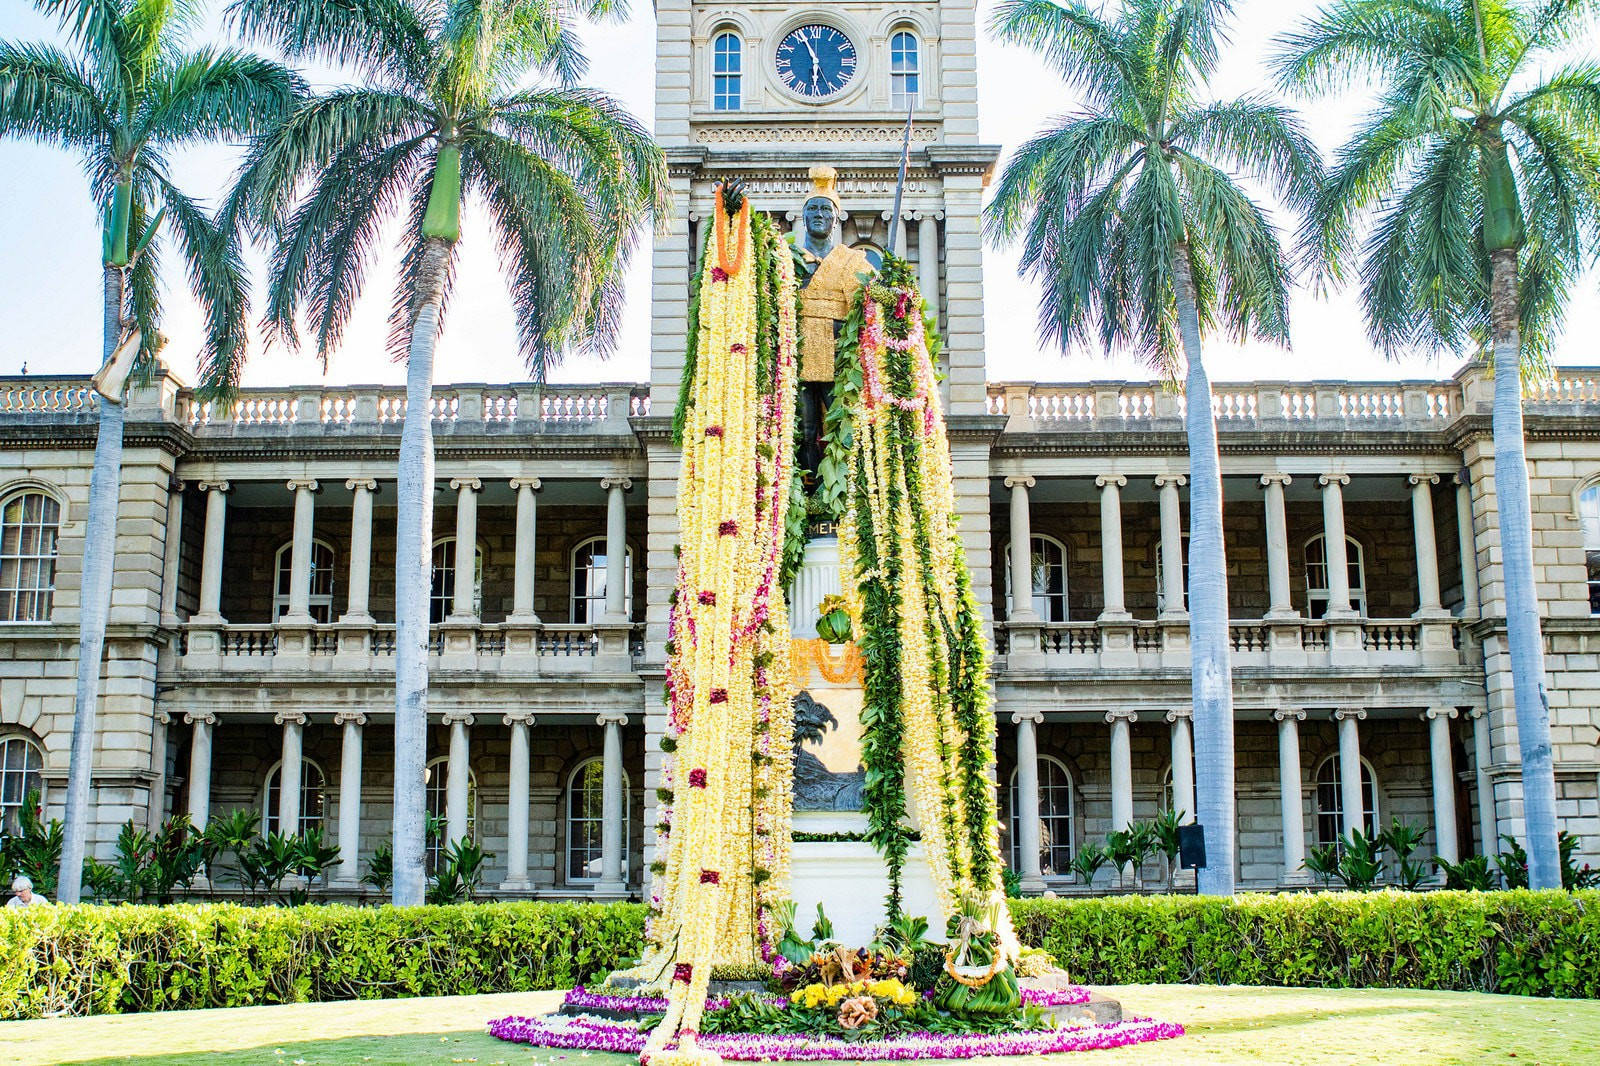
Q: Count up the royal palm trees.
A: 4